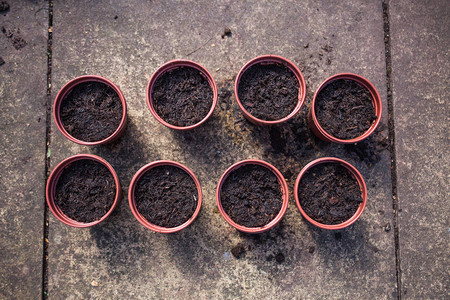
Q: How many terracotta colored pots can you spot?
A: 8